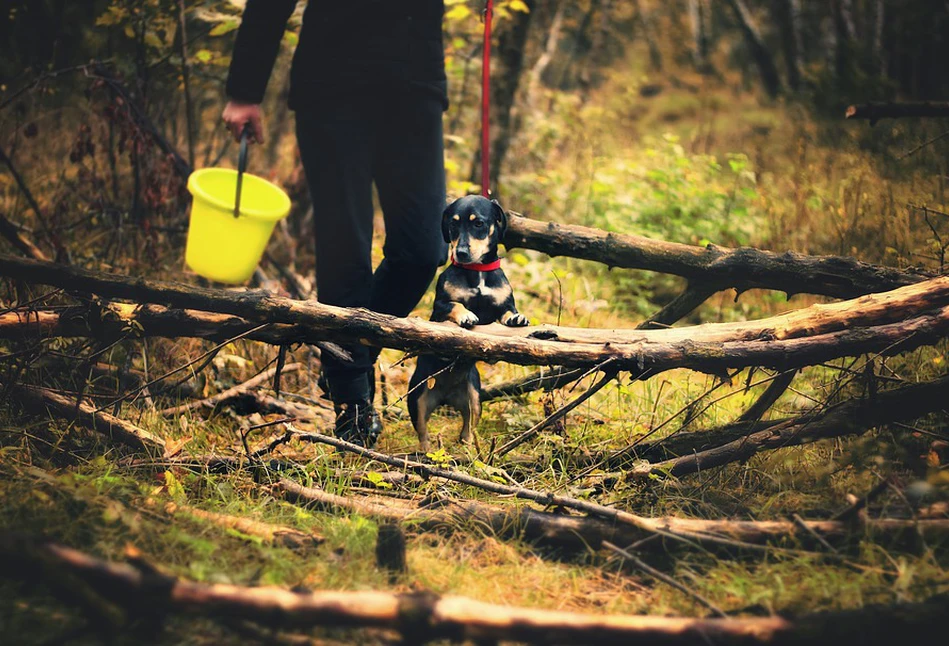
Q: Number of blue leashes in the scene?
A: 0